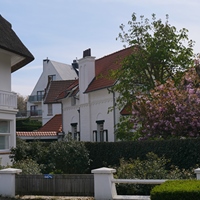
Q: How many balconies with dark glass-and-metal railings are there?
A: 2